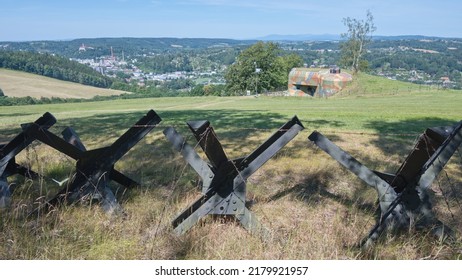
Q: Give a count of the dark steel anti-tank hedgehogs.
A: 4